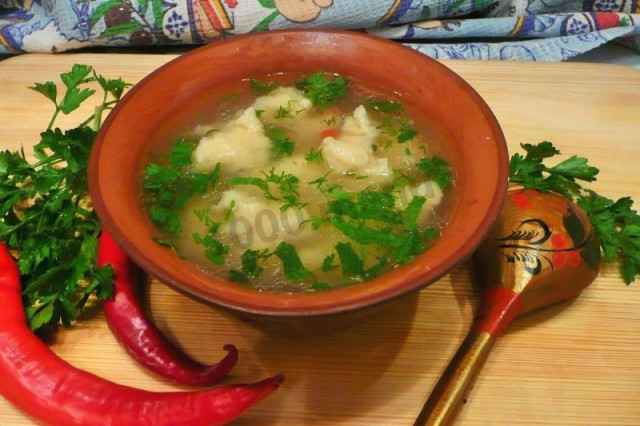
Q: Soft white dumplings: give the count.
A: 5